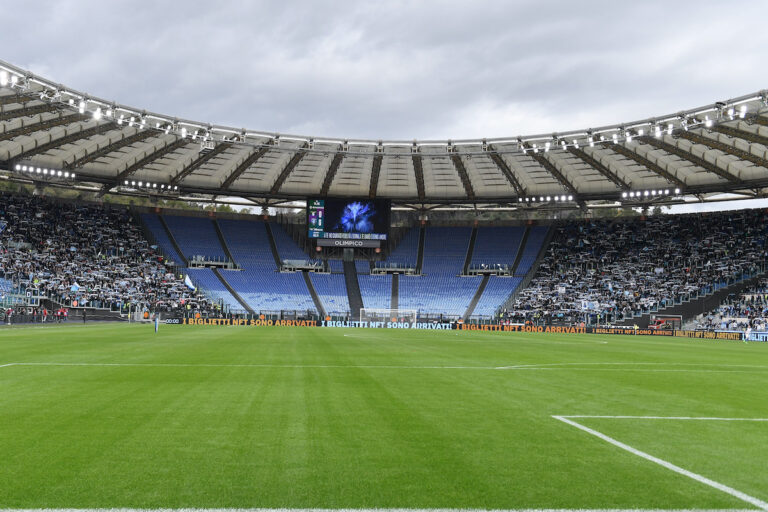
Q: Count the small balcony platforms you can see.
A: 4